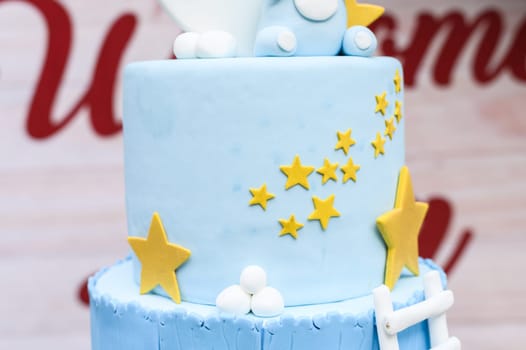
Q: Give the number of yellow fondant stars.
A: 15